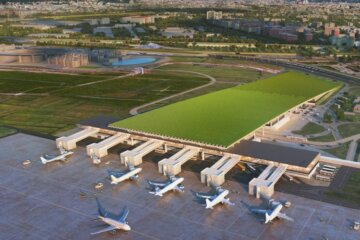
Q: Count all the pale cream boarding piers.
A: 6